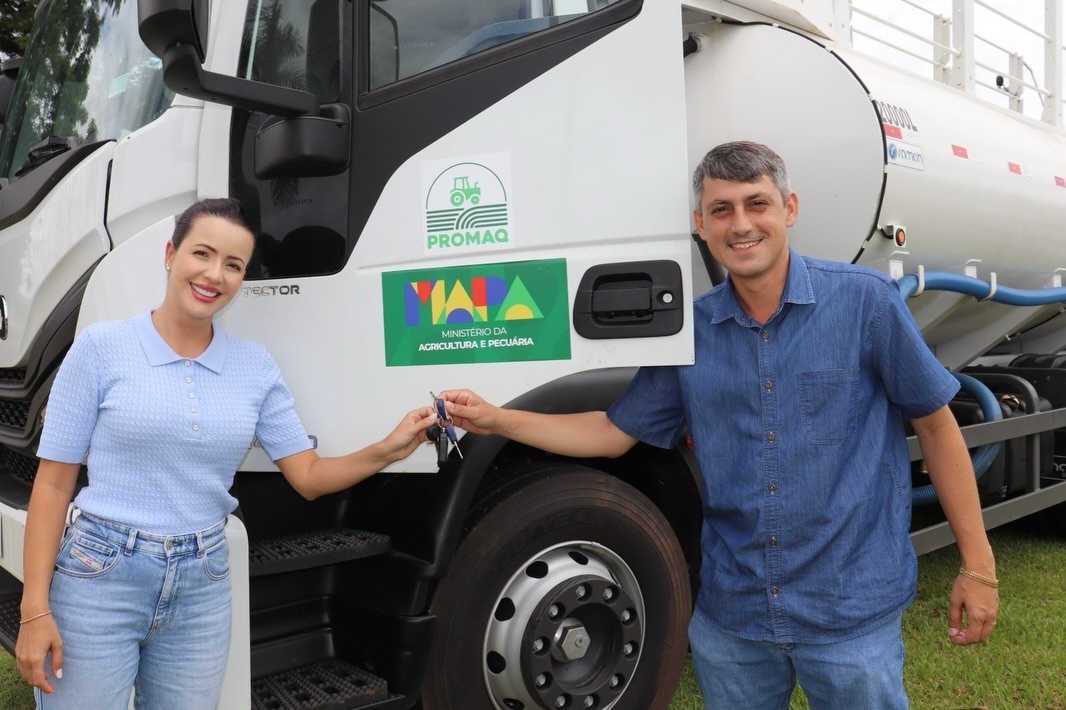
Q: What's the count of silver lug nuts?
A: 10